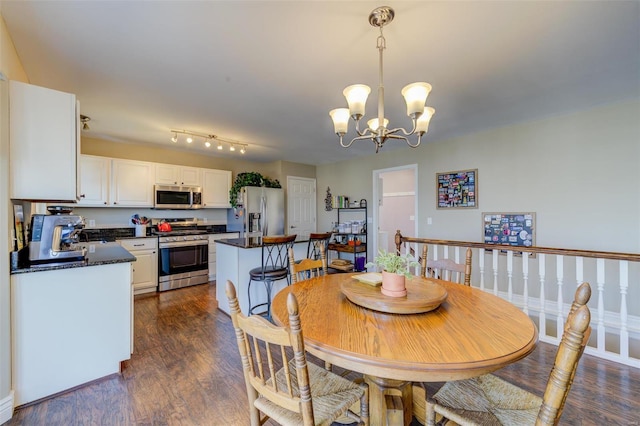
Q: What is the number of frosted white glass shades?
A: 5